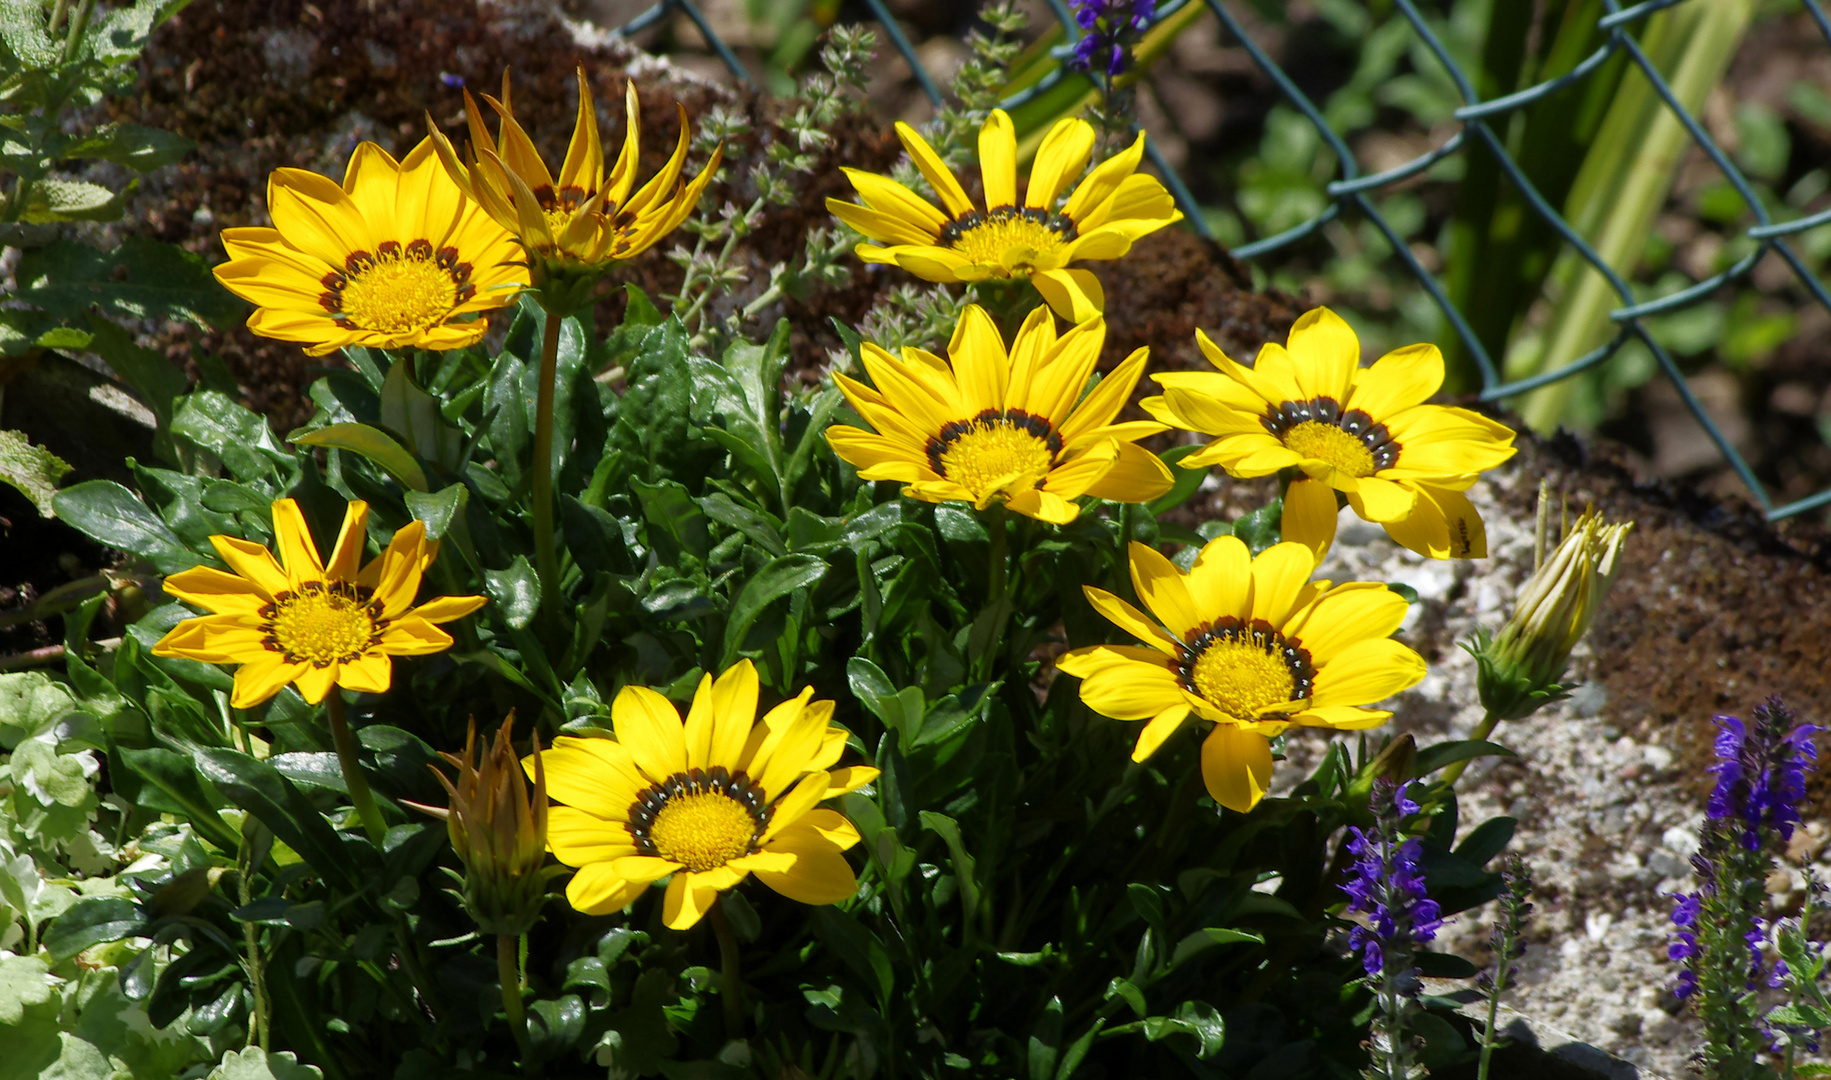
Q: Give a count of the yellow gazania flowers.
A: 8